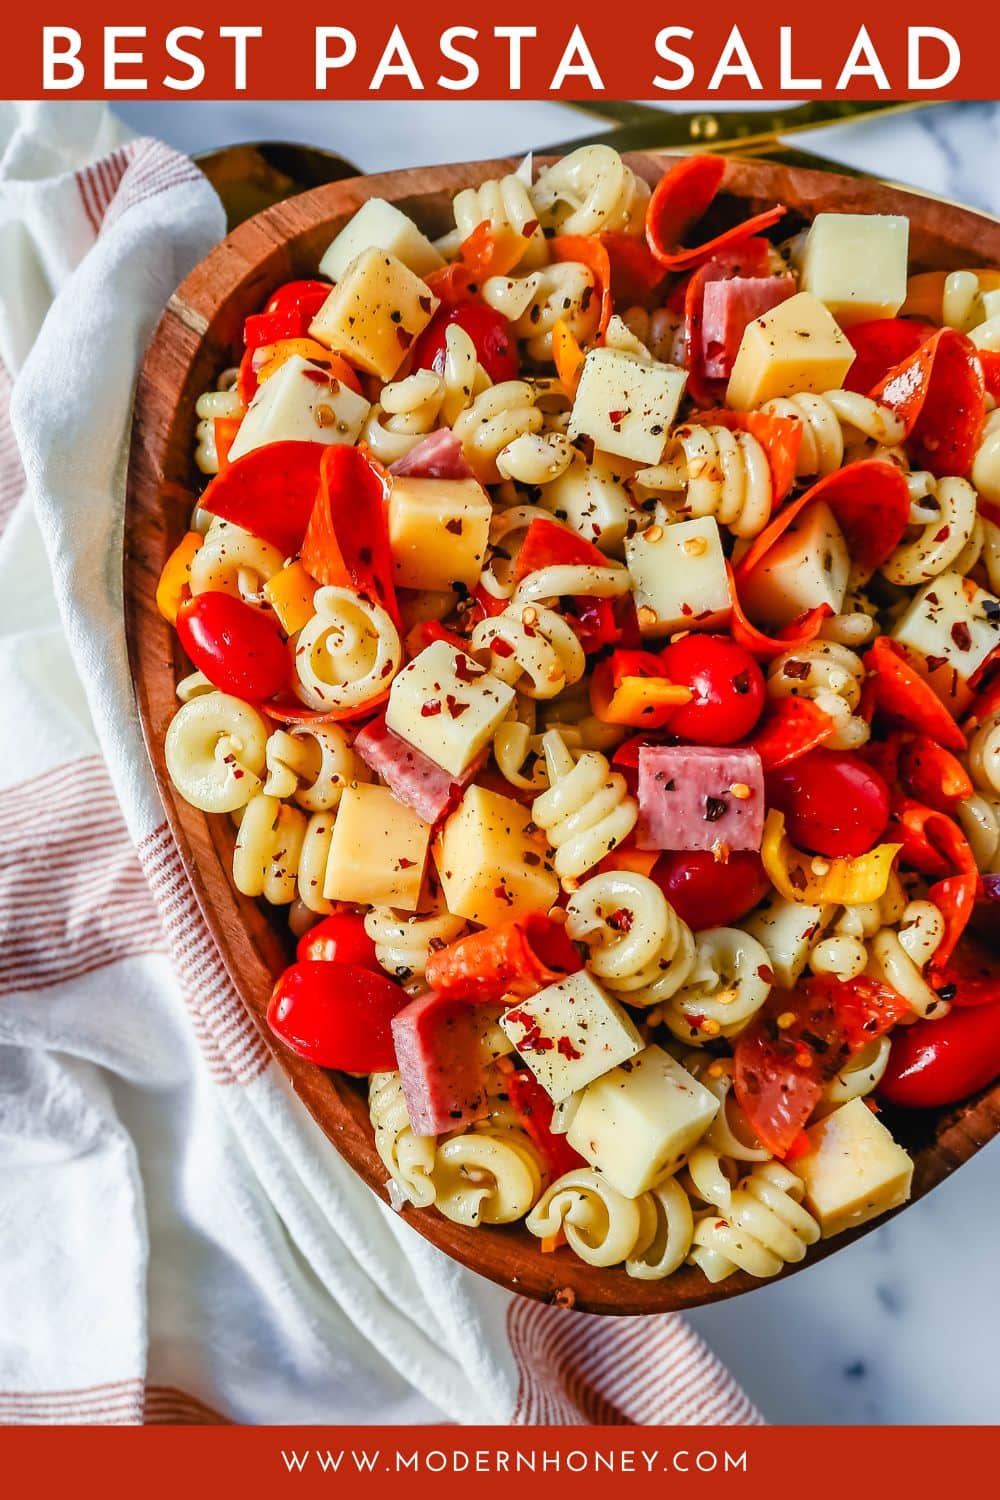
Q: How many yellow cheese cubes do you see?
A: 6